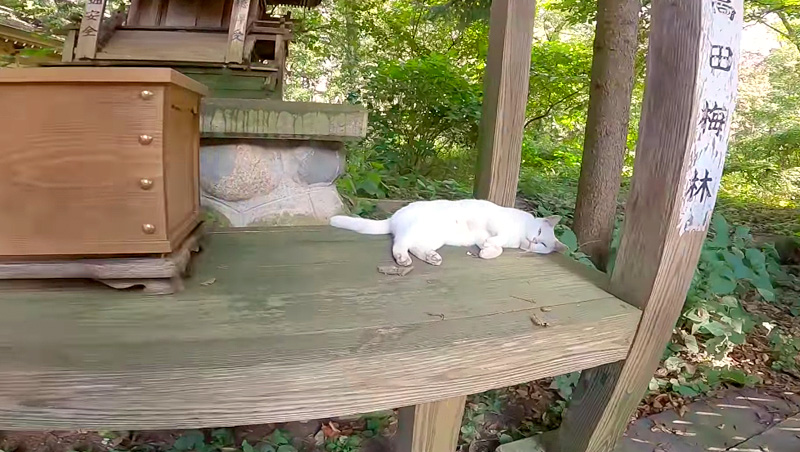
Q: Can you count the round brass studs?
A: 4